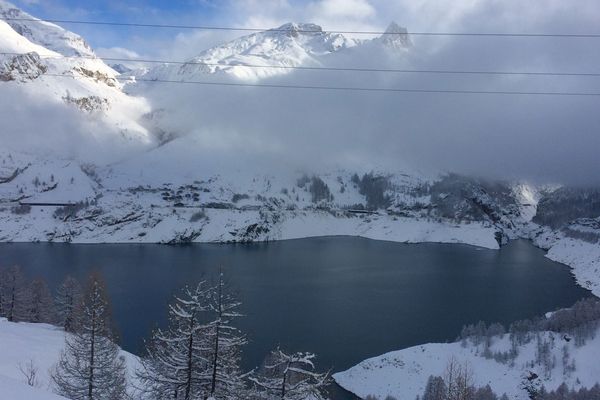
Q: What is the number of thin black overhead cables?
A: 3